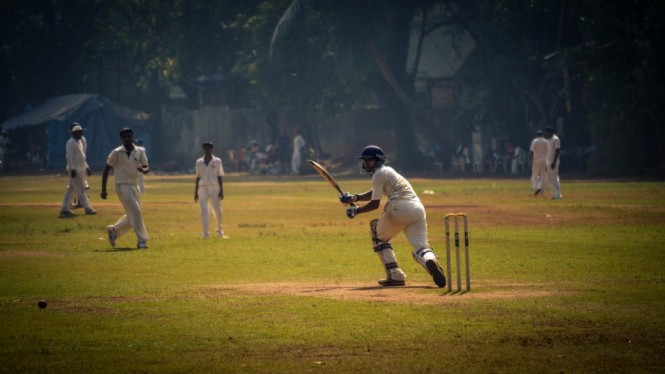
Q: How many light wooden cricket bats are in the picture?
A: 1